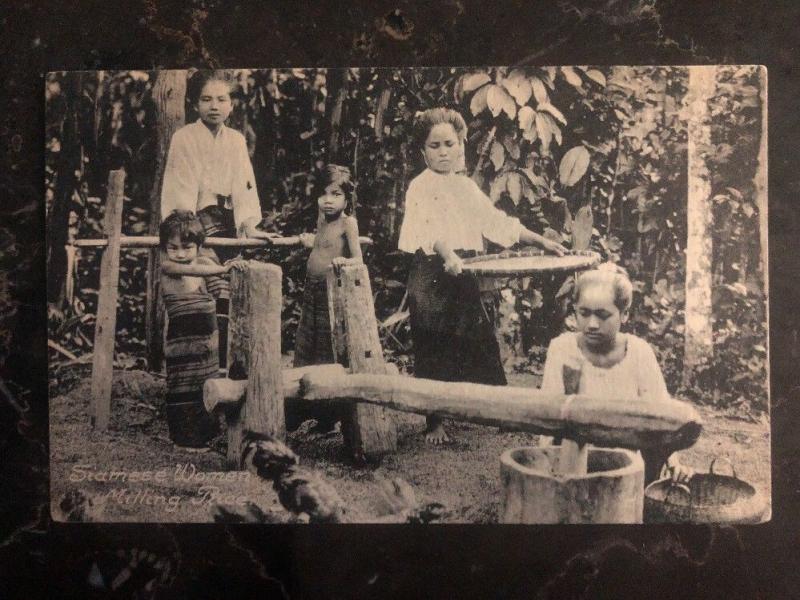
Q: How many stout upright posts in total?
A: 2